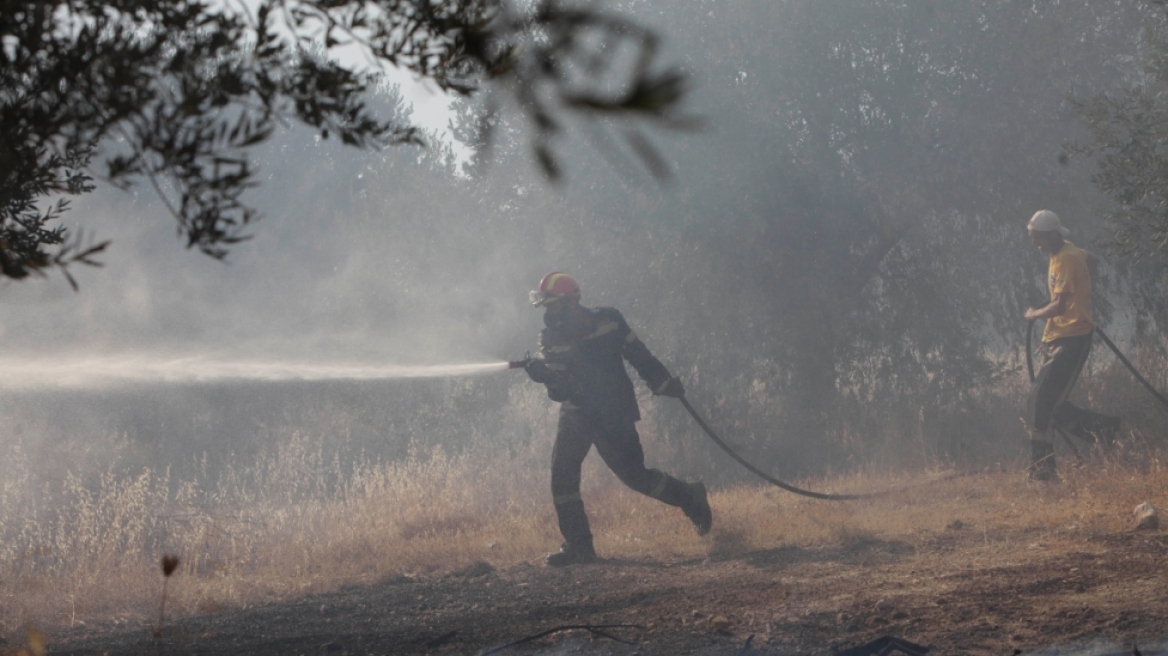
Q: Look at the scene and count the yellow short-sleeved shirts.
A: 1